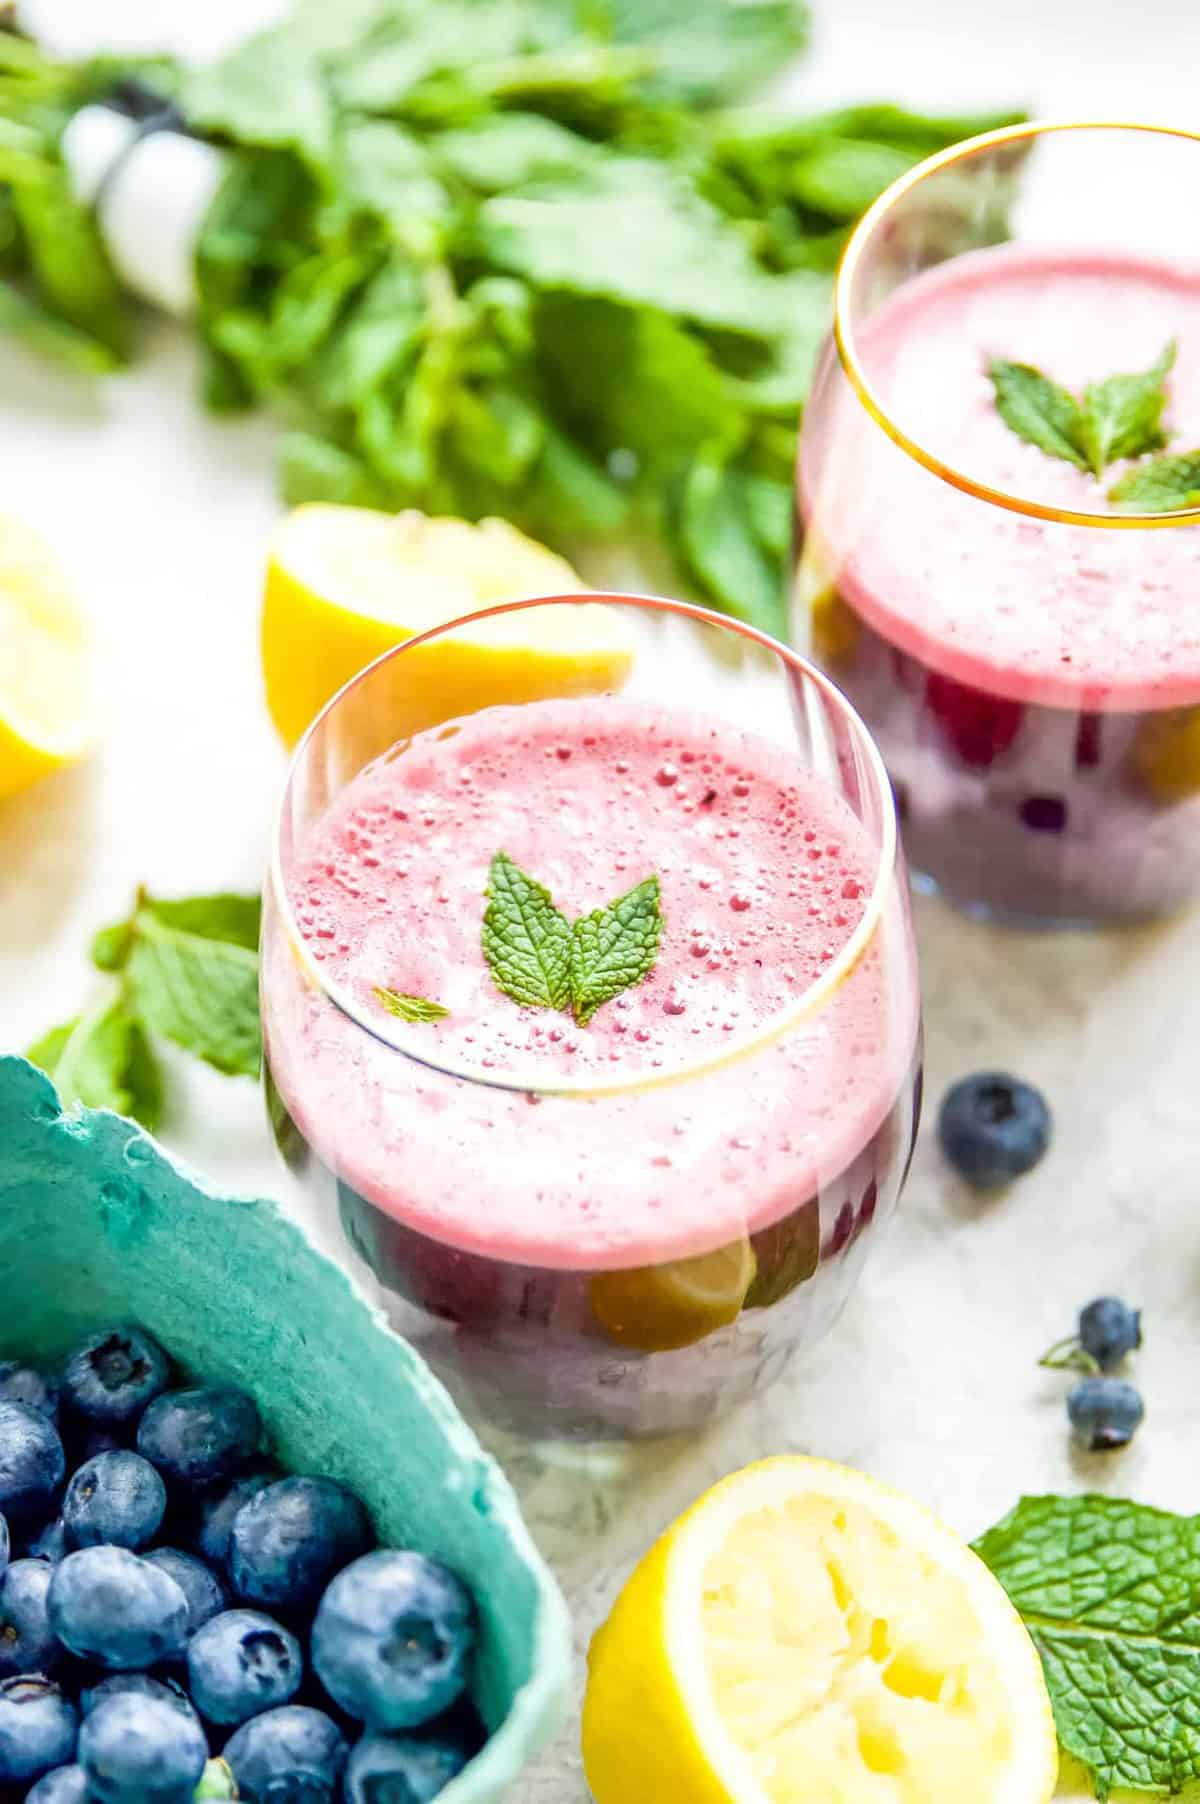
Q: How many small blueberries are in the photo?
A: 2